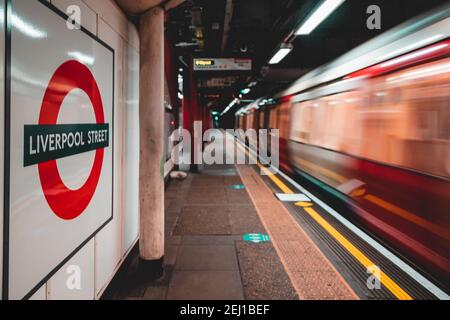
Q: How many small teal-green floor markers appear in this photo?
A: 2